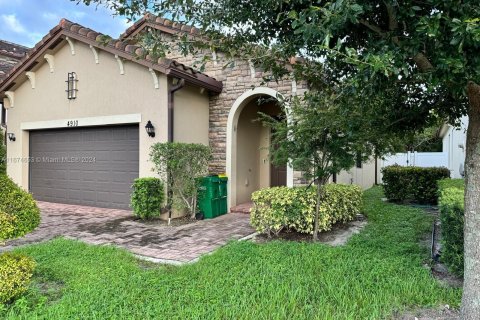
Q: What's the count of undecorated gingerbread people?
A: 0